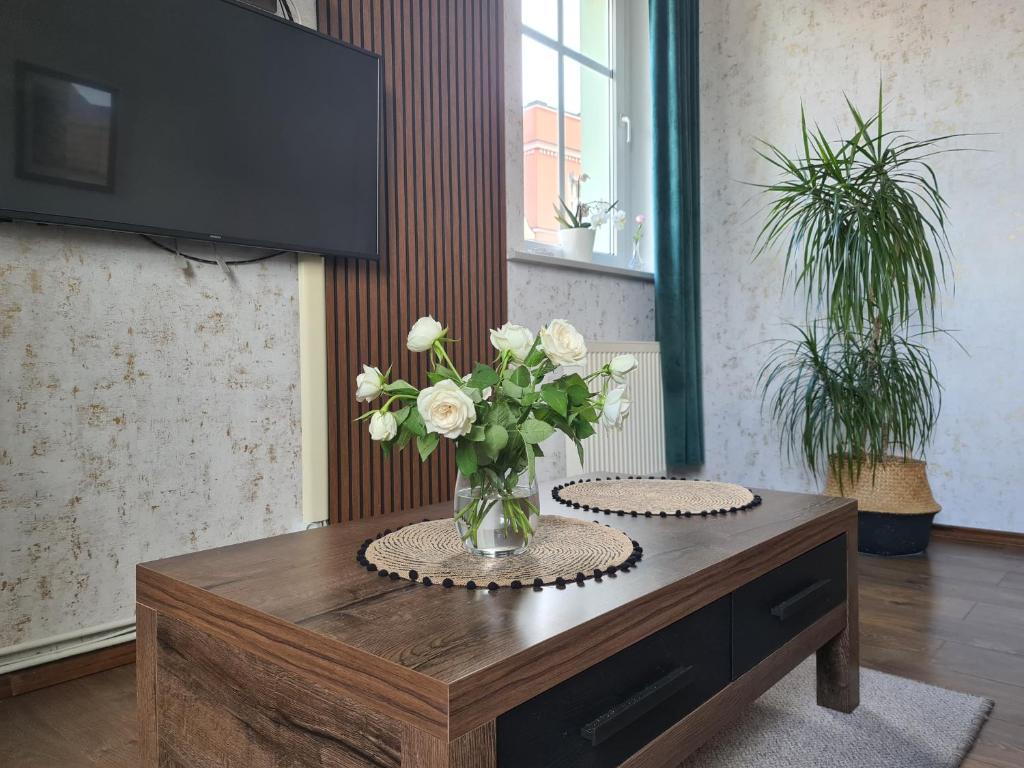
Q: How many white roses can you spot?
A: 8